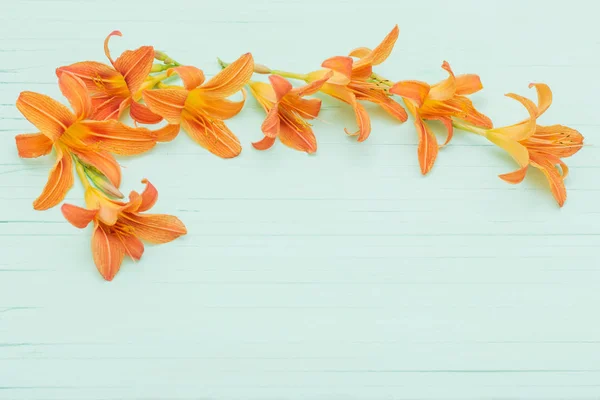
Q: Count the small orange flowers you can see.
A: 8